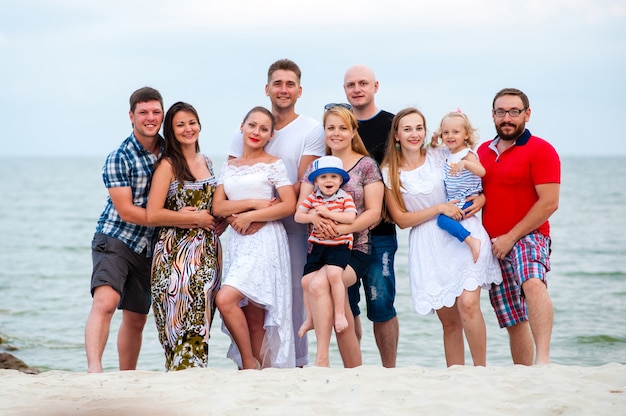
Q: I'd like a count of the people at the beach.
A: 10